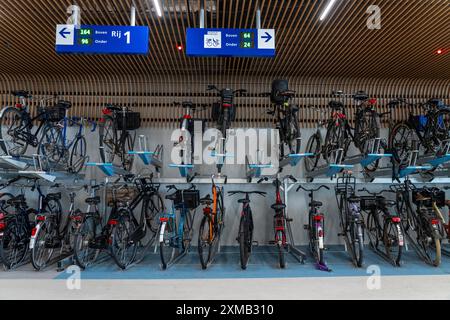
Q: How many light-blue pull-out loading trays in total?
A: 12